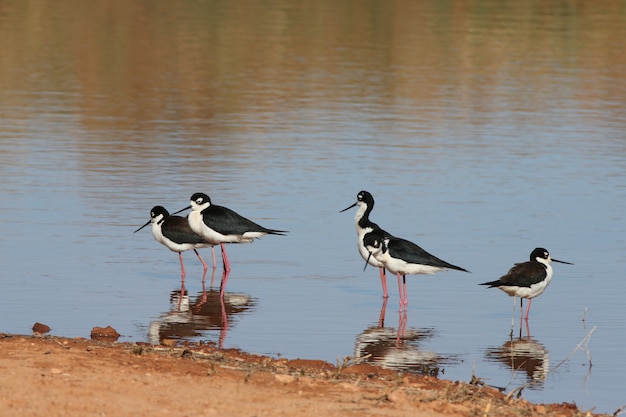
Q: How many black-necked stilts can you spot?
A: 5